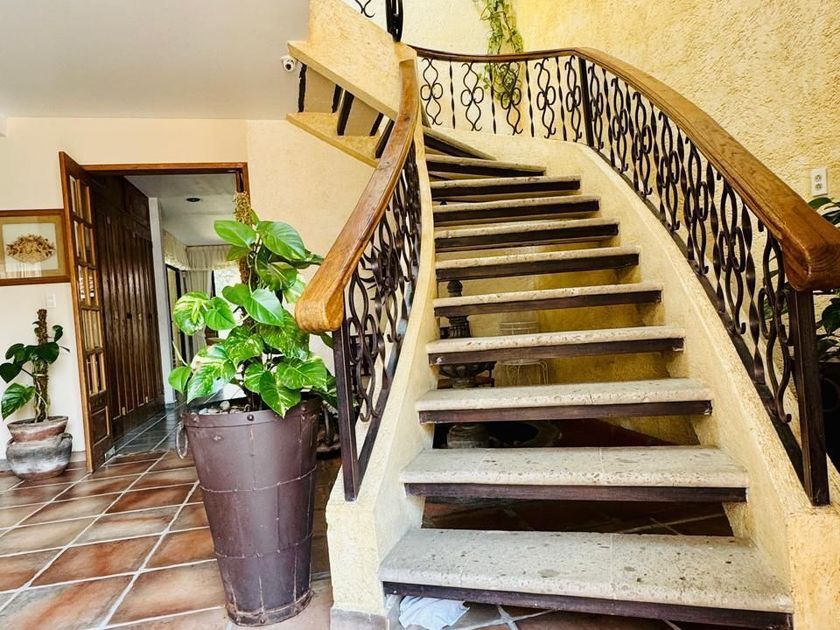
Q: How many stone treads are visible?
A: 11